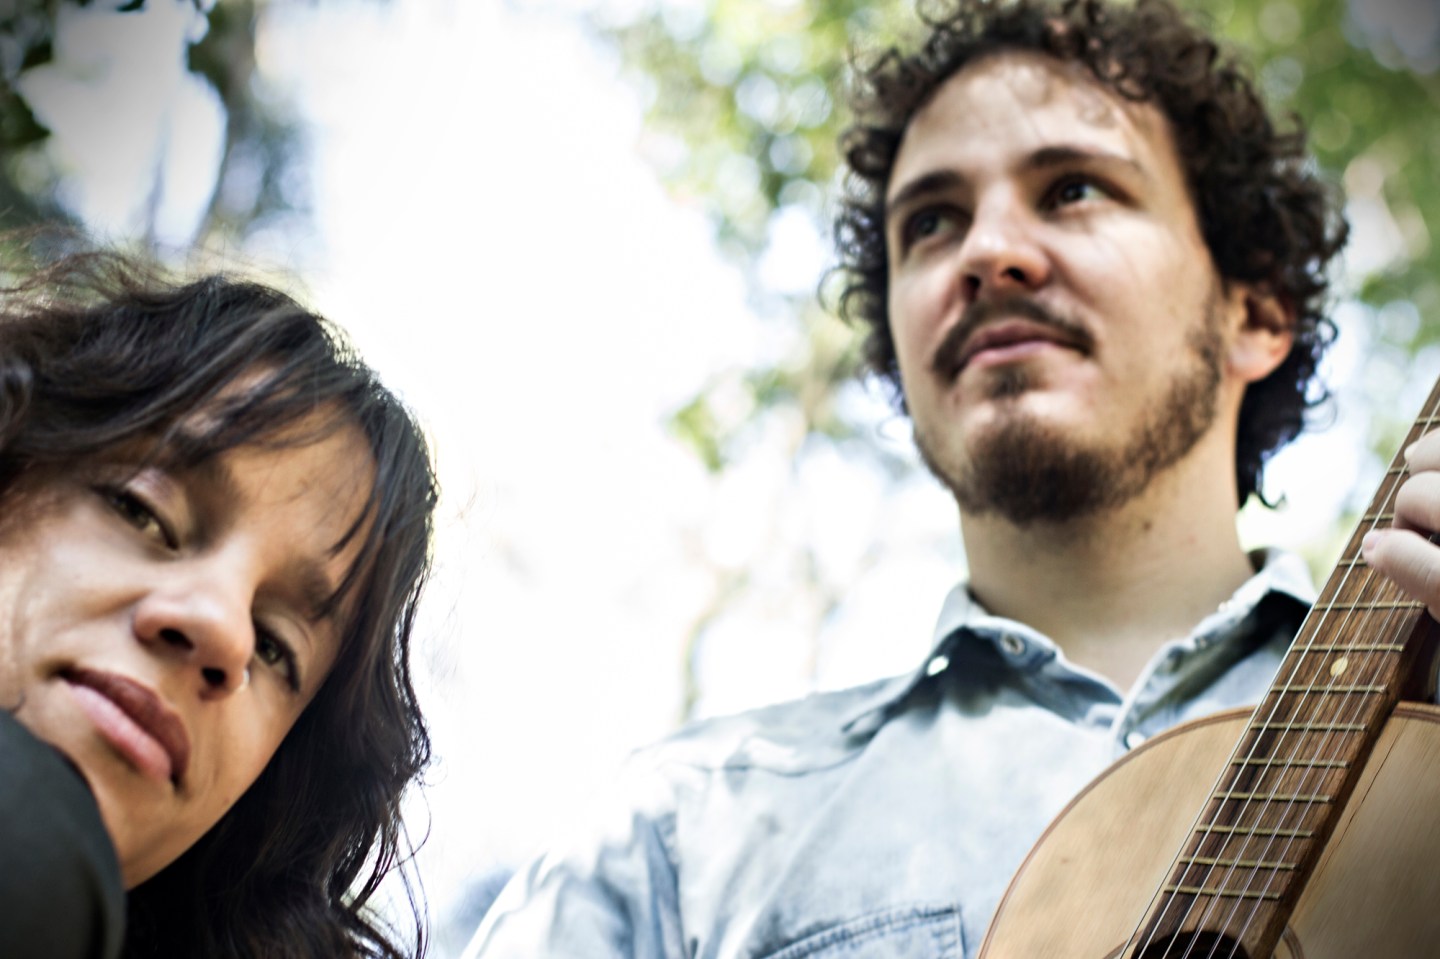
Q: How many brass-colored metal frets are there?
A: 13